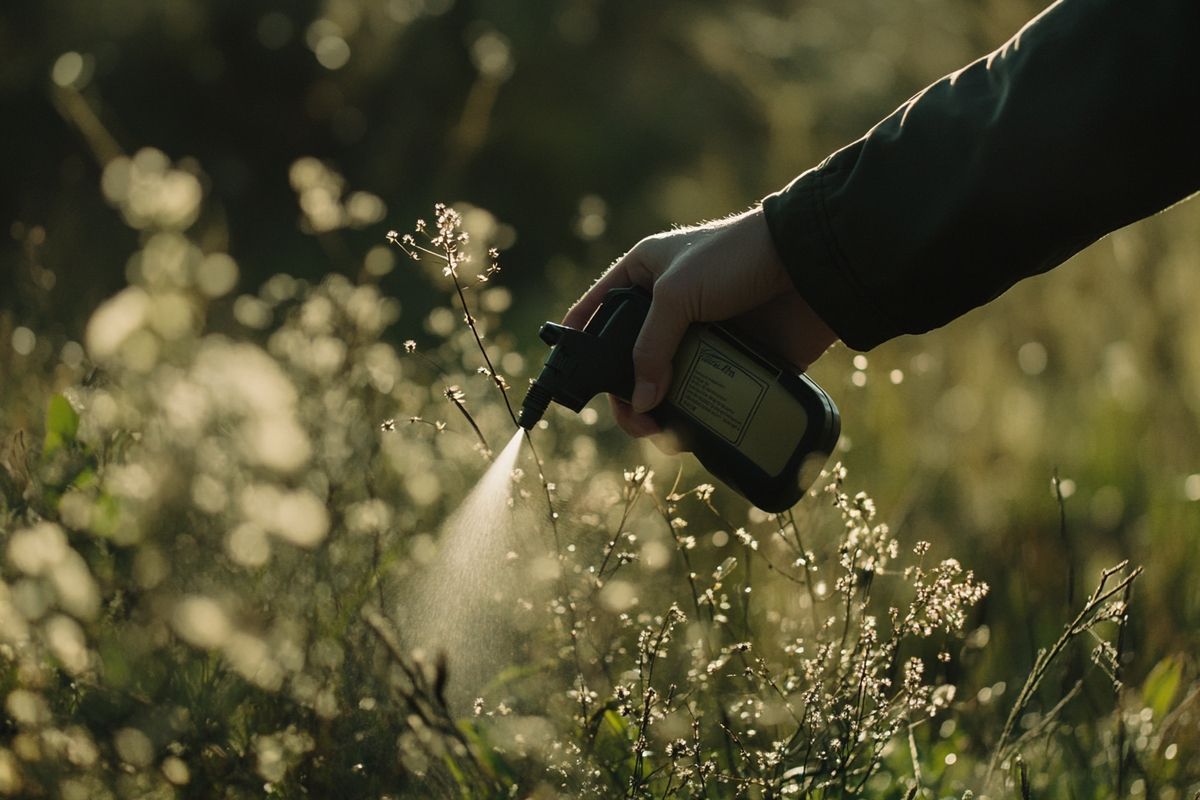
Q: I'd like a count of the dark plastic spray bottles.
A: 1